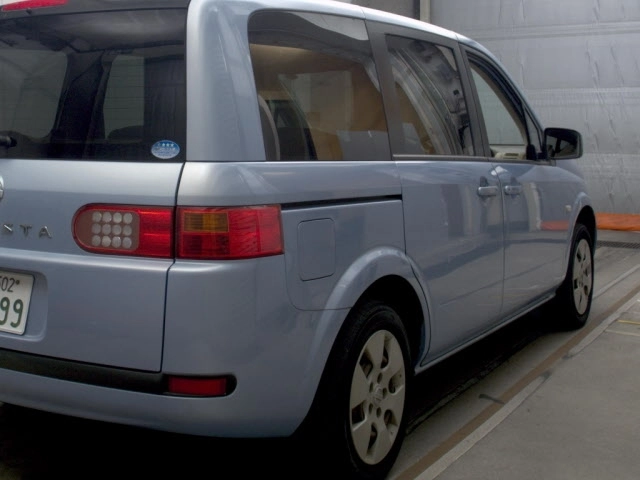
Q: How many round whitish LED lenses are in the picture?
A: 12